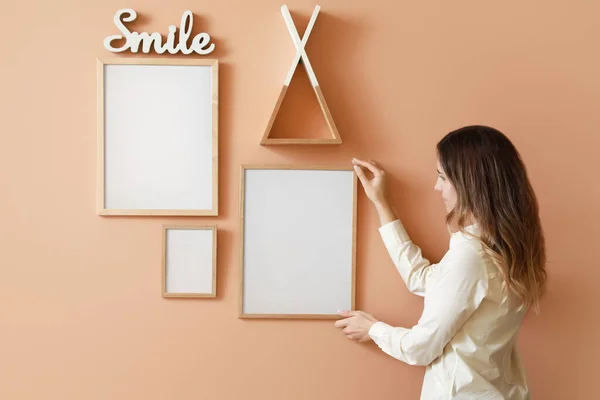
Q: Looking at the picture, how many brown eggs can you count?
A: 0